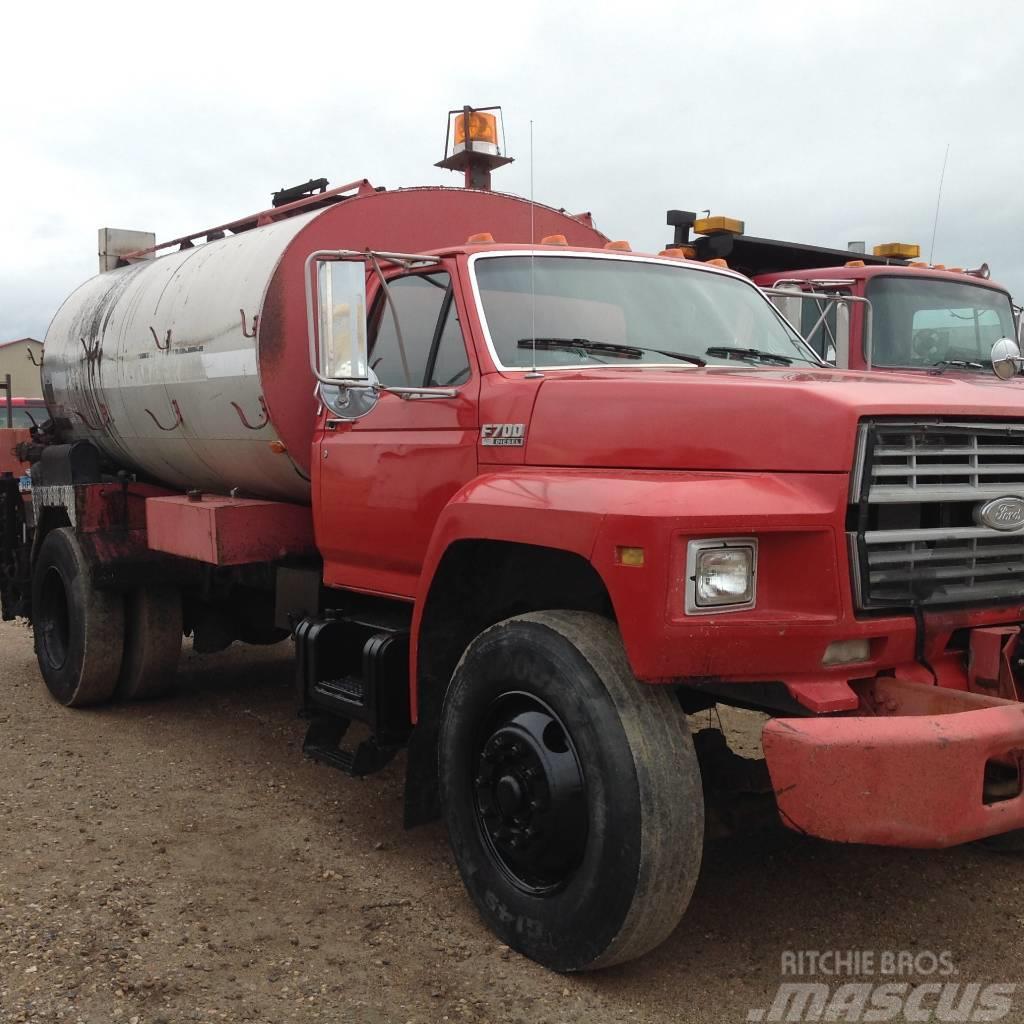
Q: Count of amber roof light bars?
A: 2